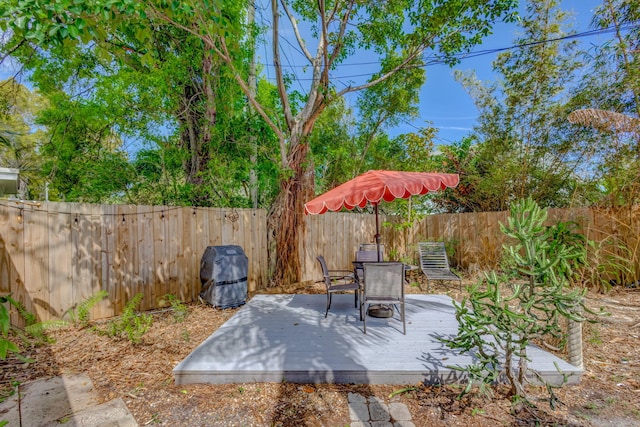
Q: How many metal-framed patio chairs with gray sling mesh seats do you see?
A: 3